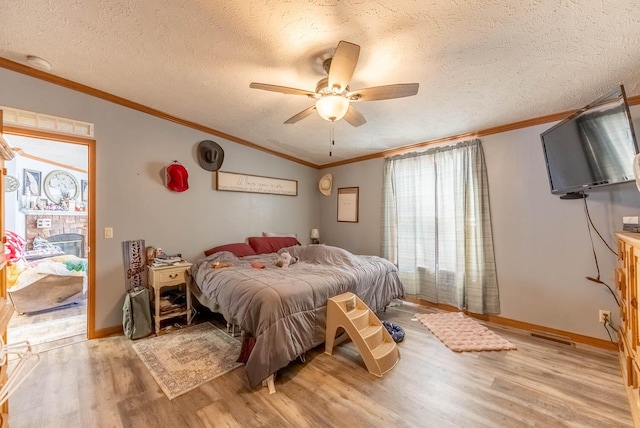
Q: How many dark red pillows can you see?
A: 2